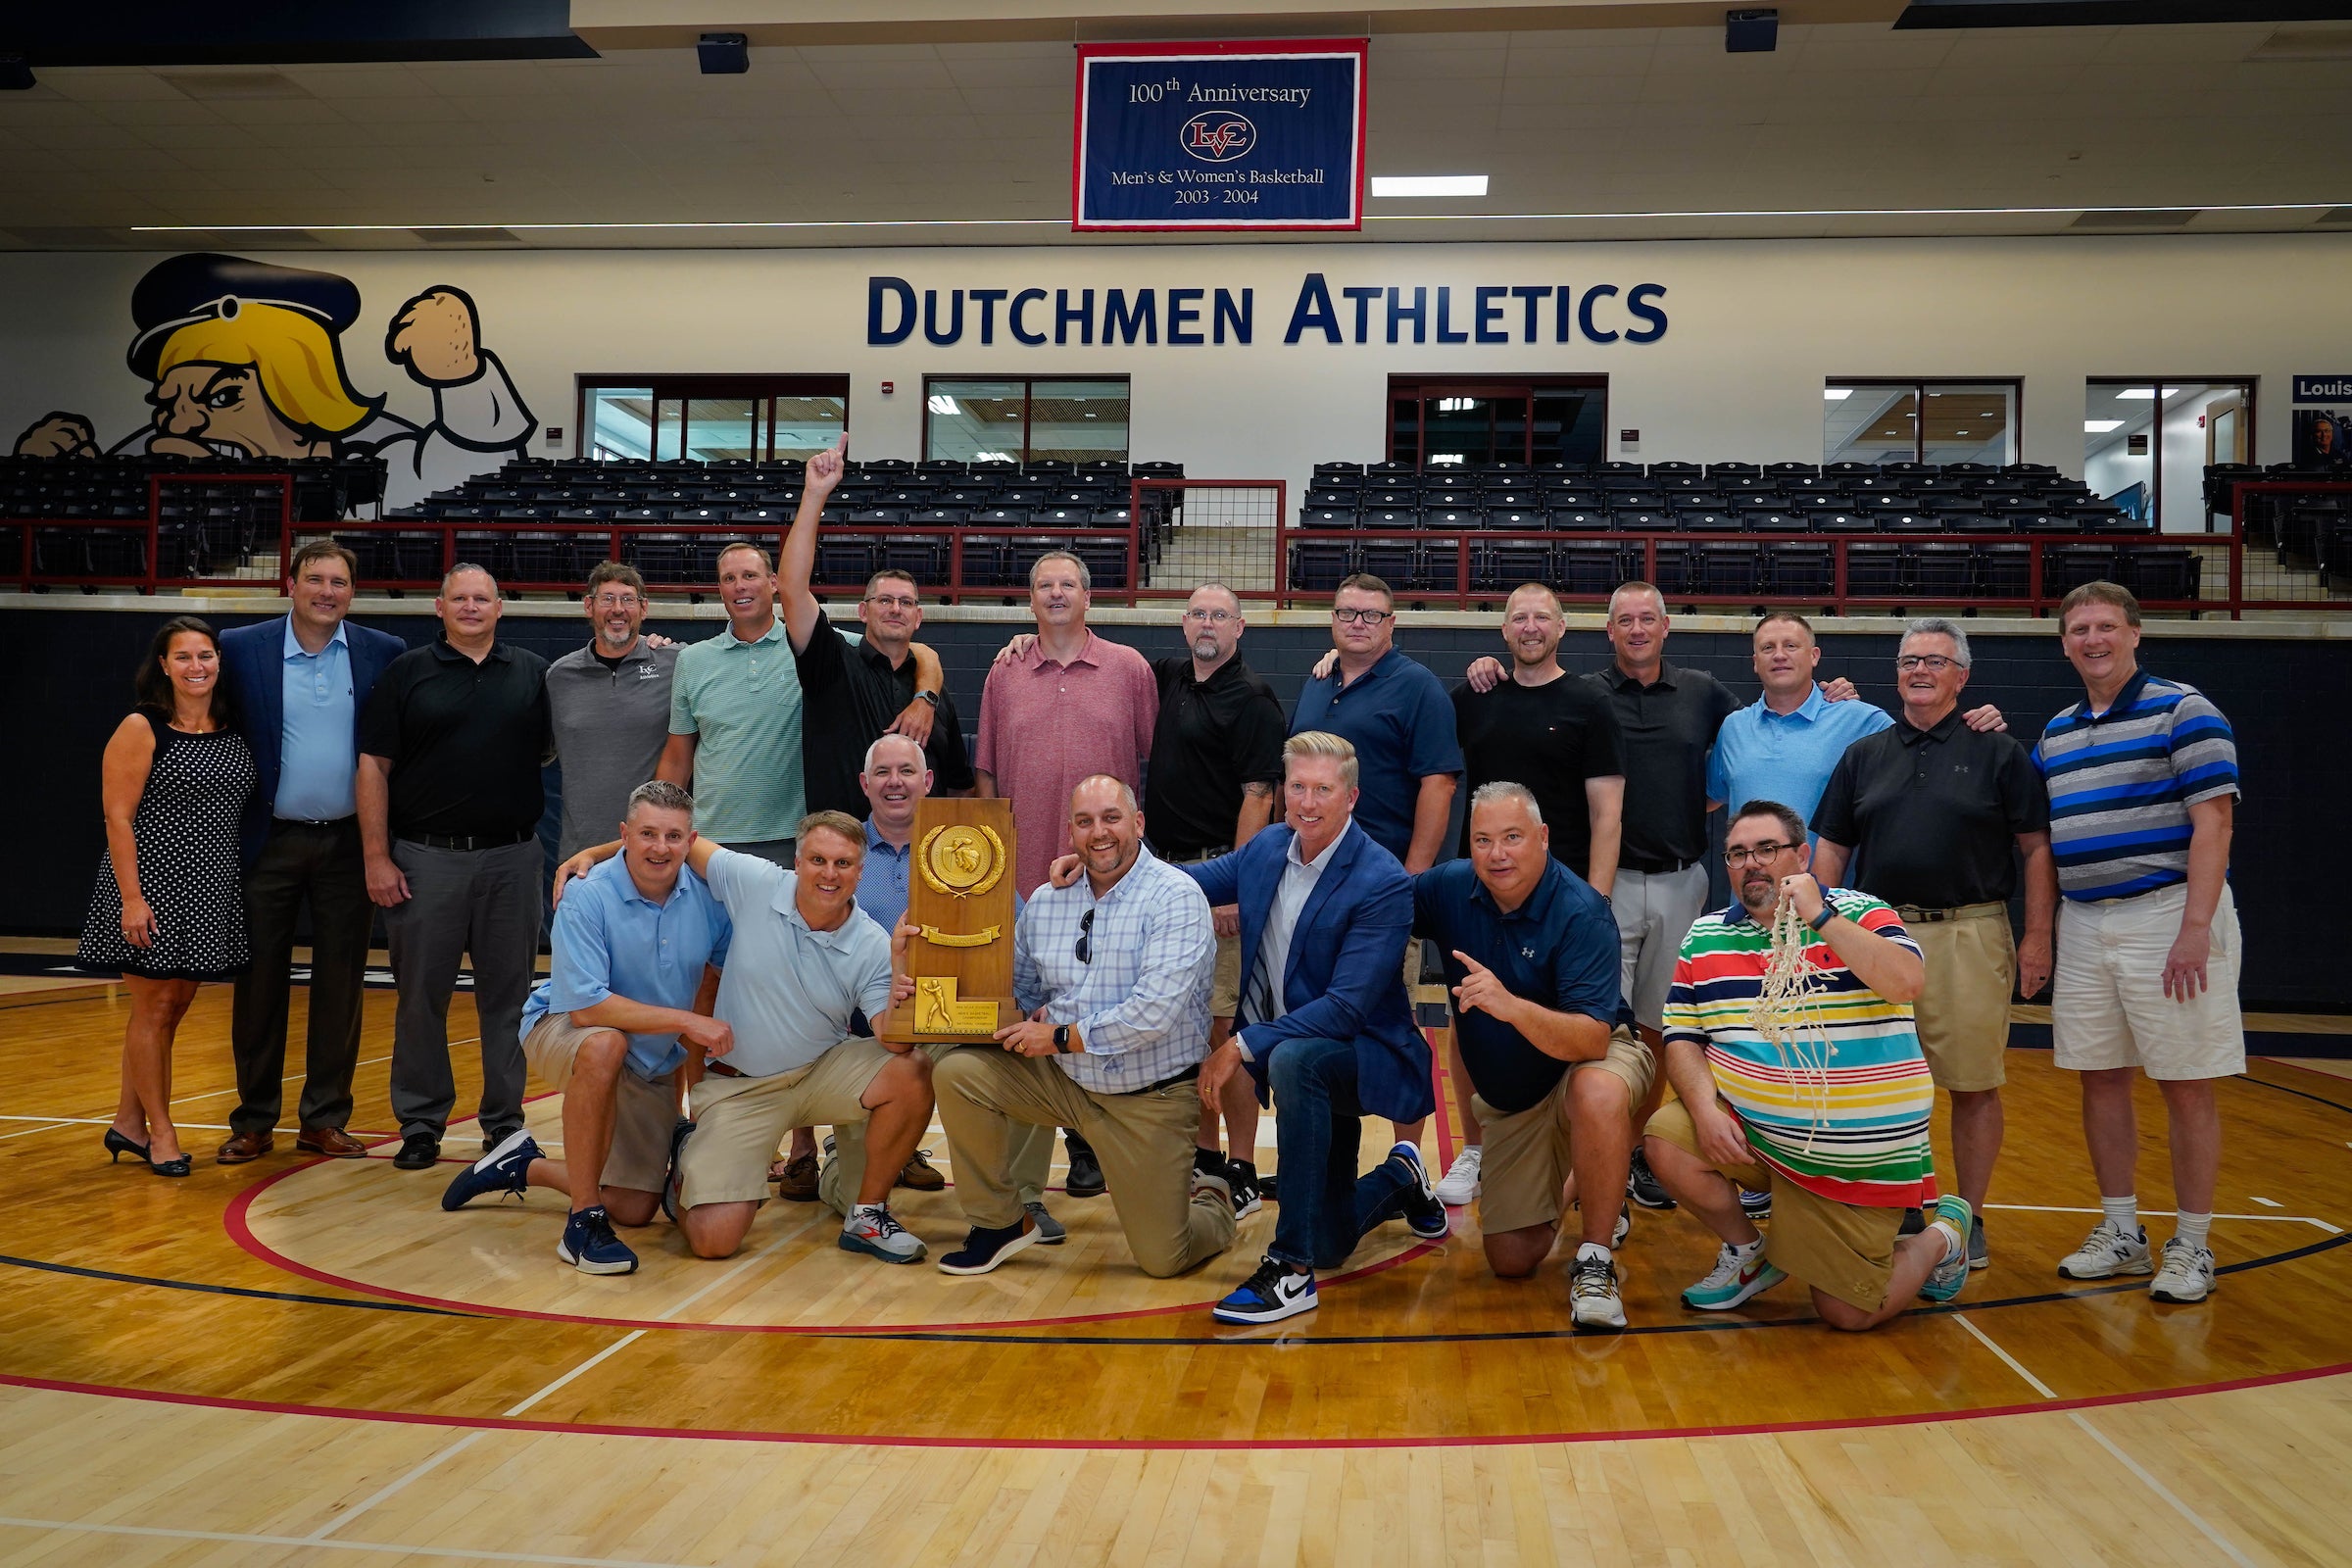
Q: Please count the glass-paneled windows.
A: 5